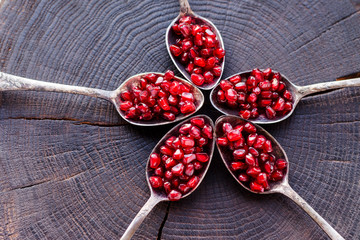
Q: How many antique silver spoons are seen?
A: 5